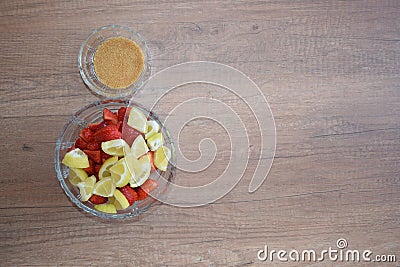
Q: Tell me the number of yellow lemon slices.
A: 15